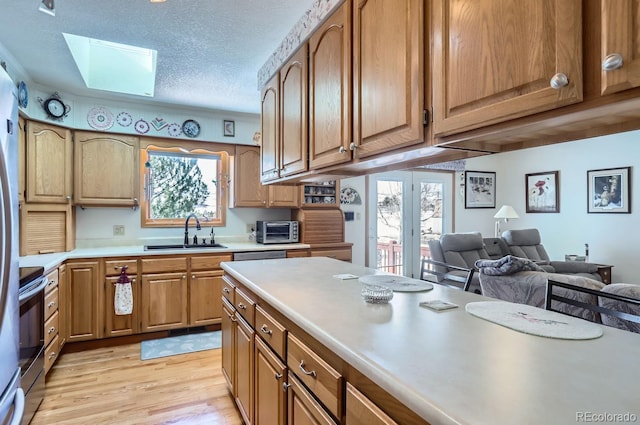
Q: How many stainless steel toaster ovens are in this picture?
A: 1